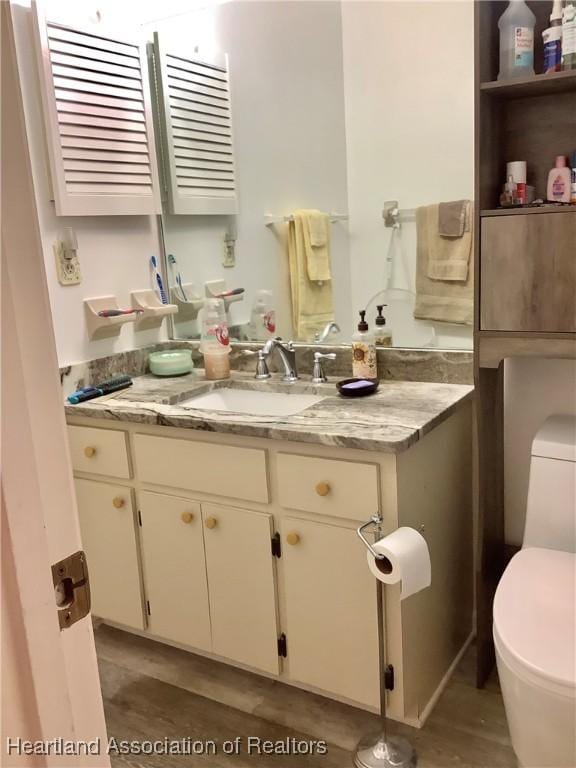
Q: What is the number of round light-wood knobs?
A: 6